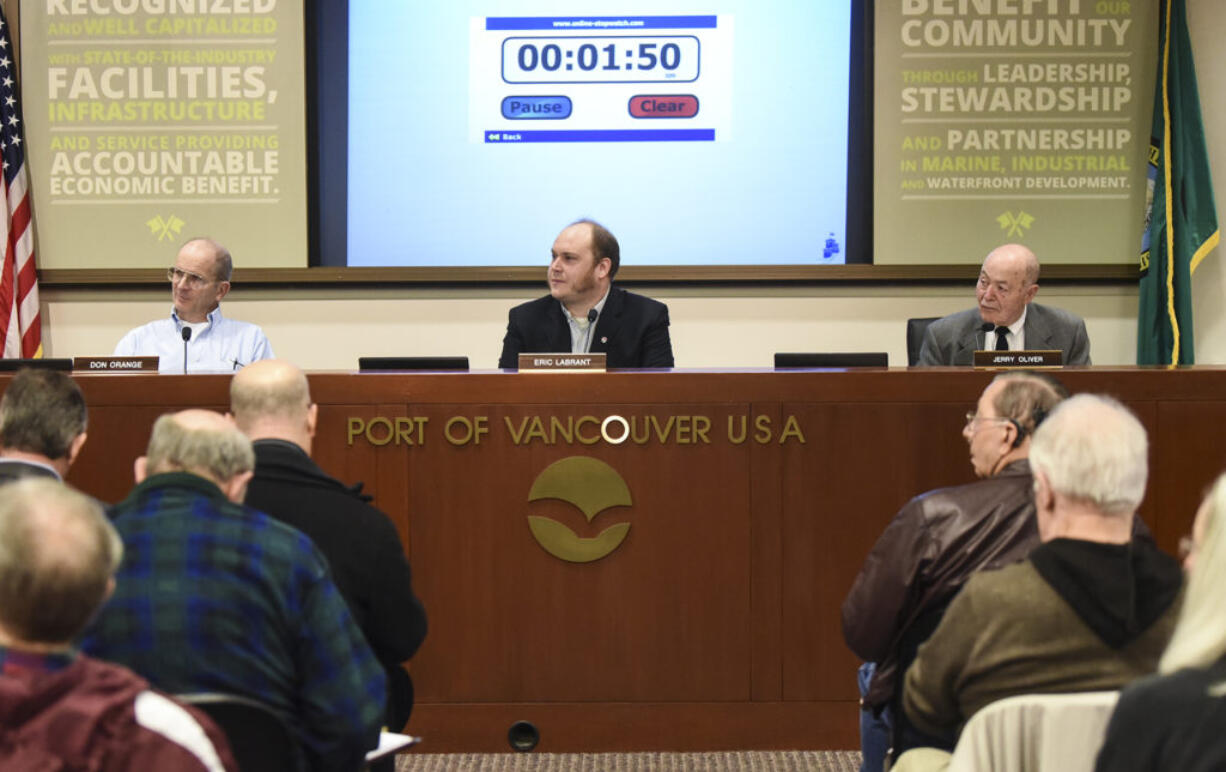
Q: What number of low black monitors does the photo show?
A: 3